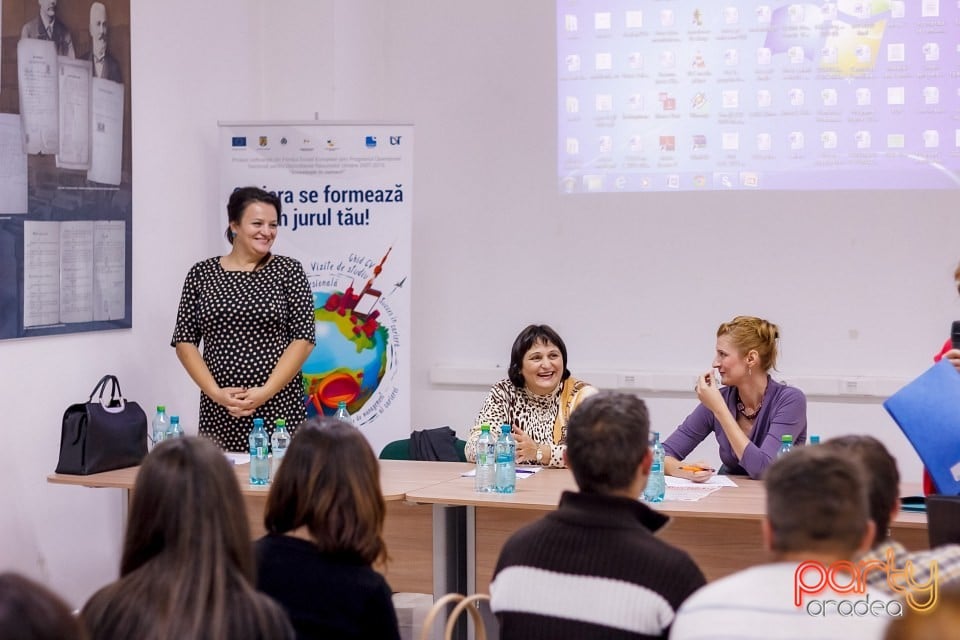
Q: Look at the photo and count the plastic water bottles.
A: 10